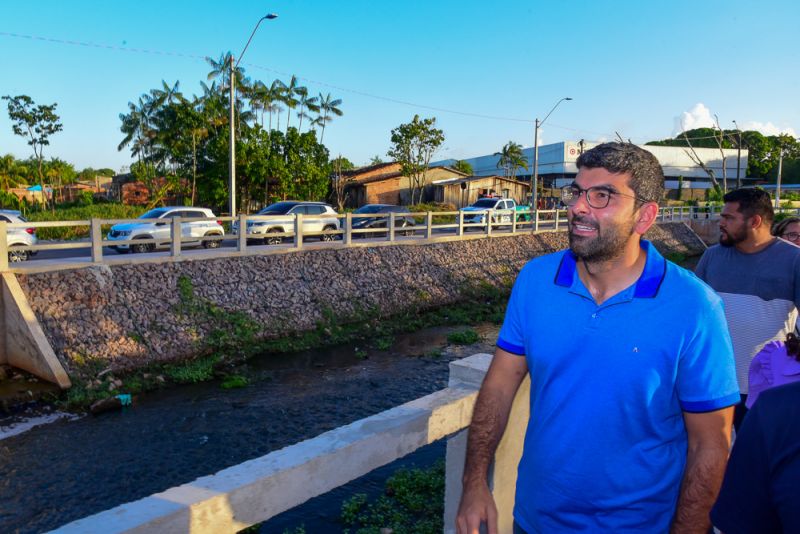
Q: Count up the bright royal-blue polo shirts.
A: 1